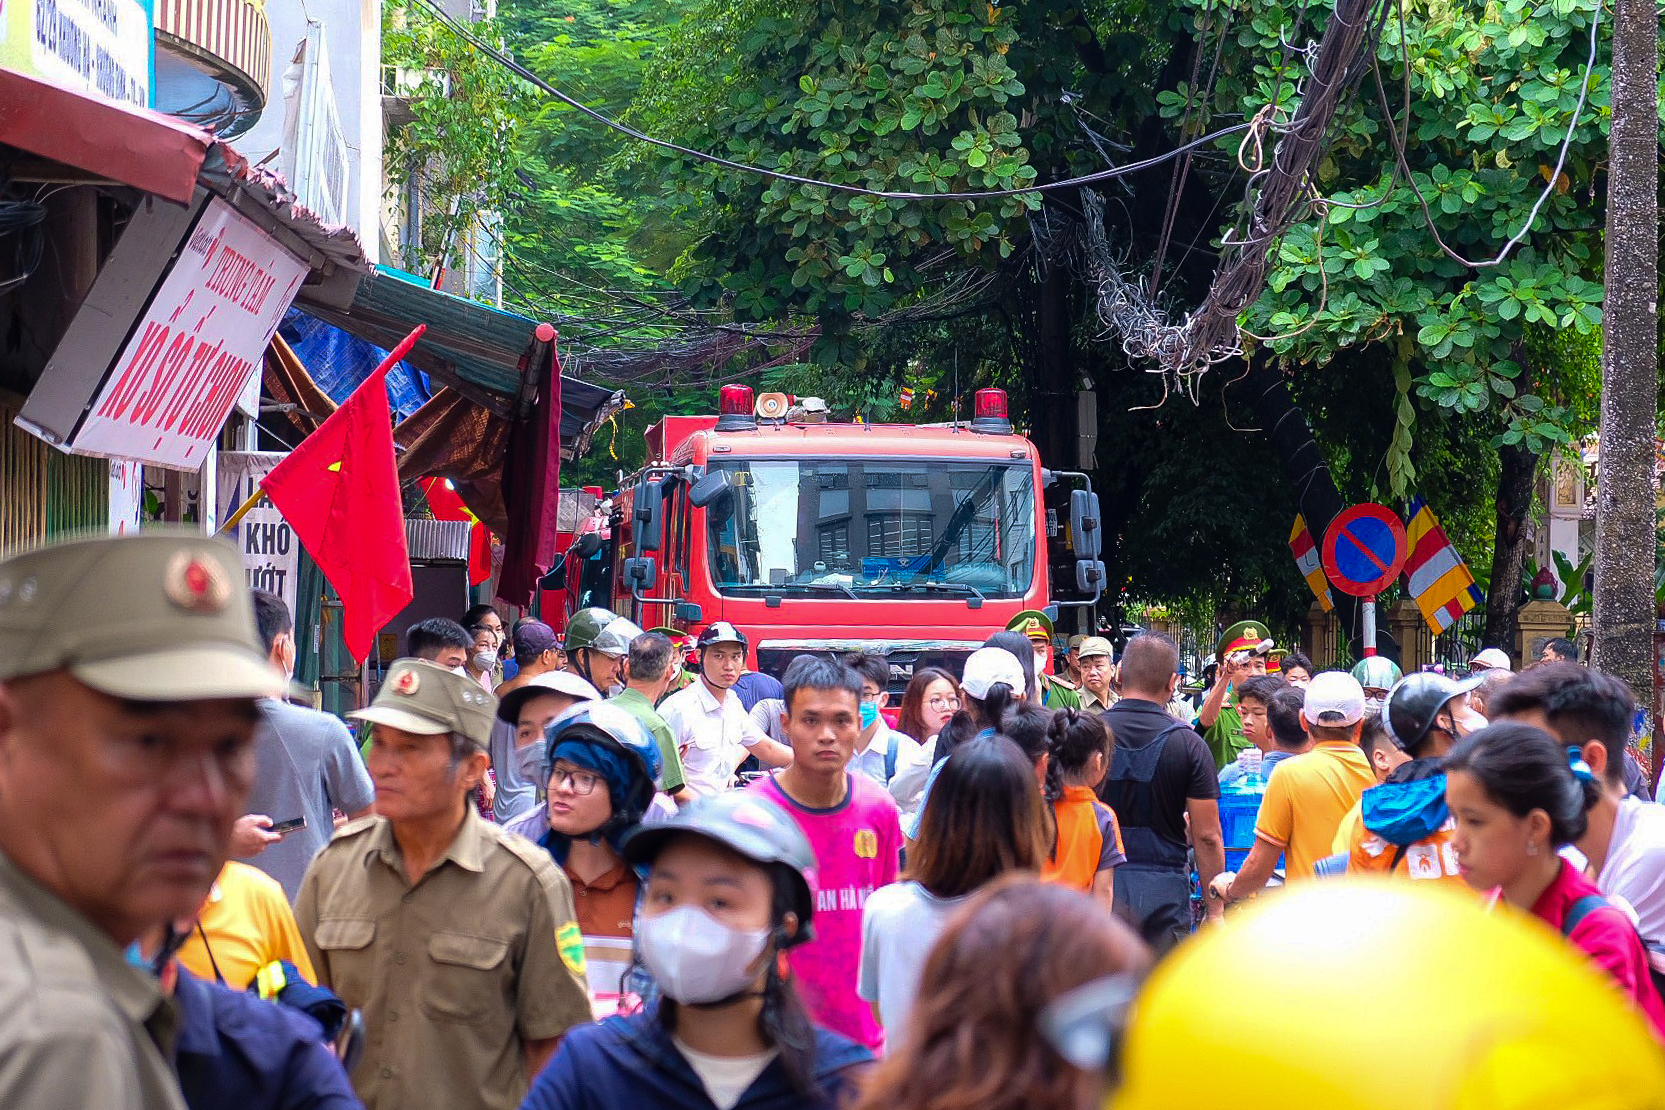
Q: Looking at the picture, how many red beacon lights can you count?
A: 2